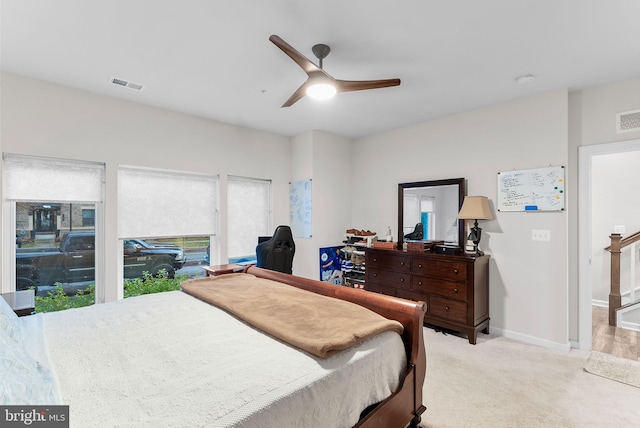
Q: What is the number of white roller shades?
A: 3